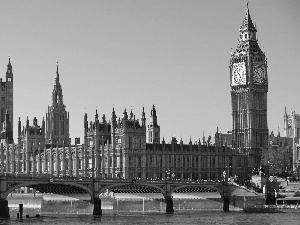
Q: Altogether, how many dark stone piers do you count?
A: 4